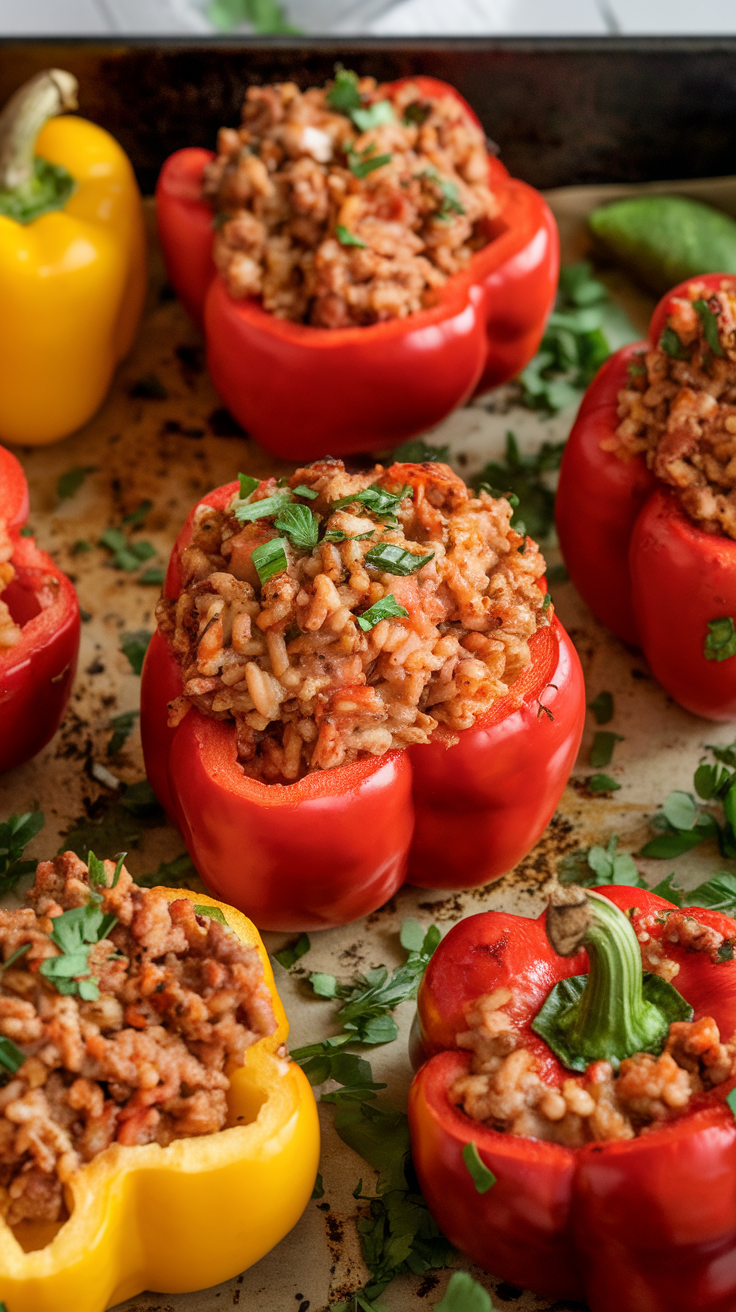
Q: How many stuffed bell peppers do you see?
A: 6